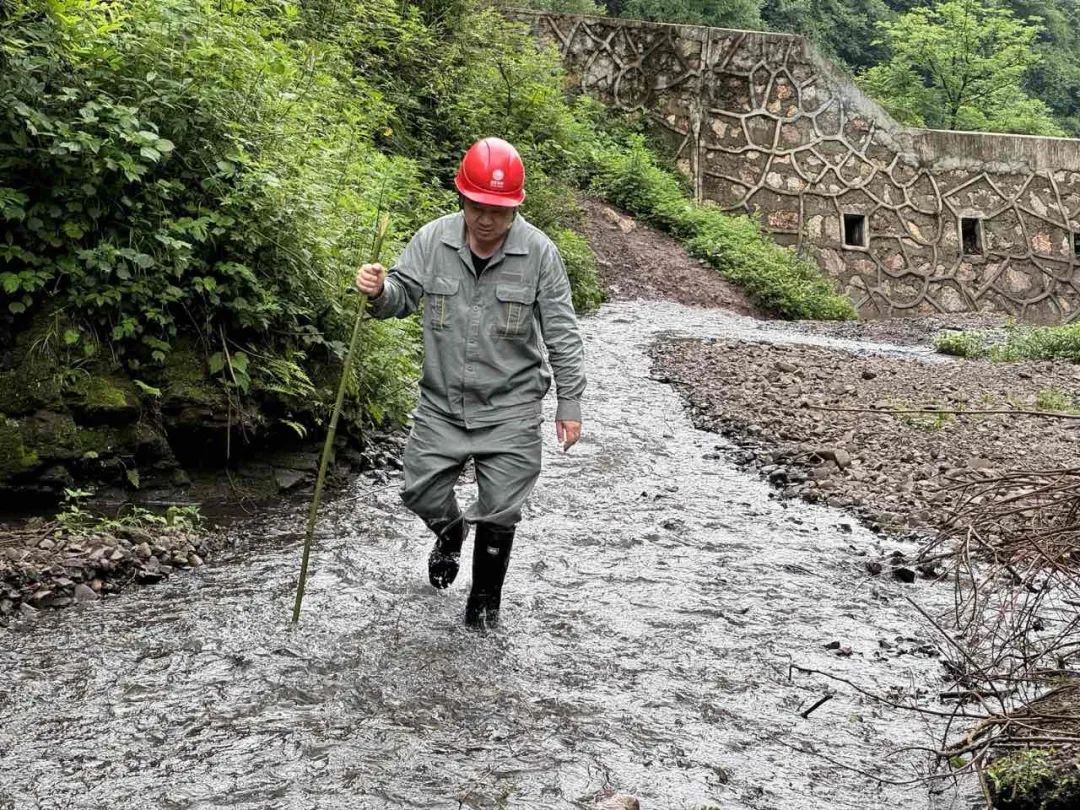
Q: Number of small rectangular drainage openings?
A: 3